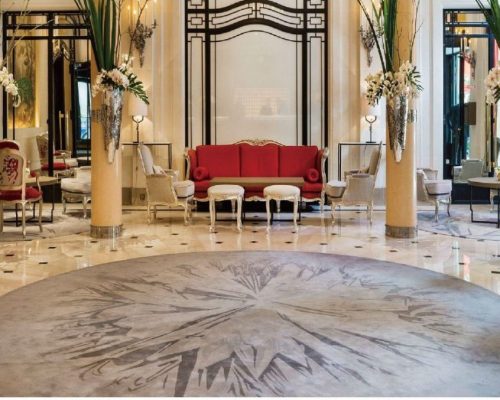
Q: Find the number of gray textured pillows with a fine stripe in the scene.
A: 0